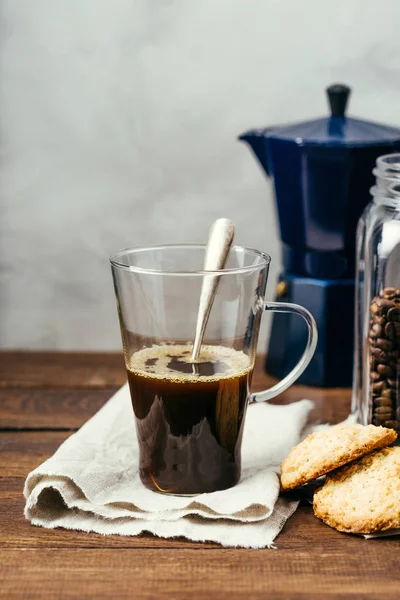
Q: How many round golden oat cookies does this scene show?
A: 2